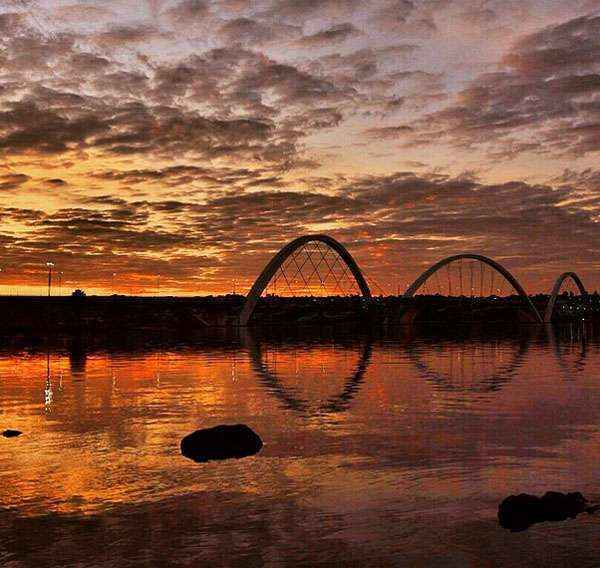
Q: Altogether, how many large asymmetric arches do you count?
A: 3